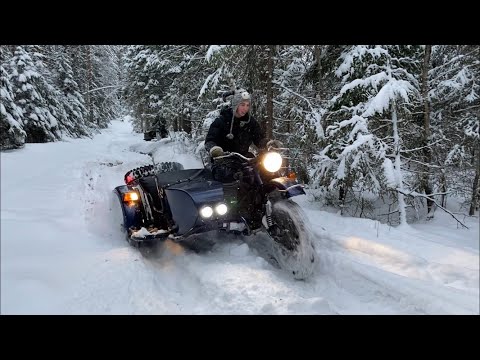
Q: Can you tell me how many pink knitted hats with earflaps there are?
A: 0